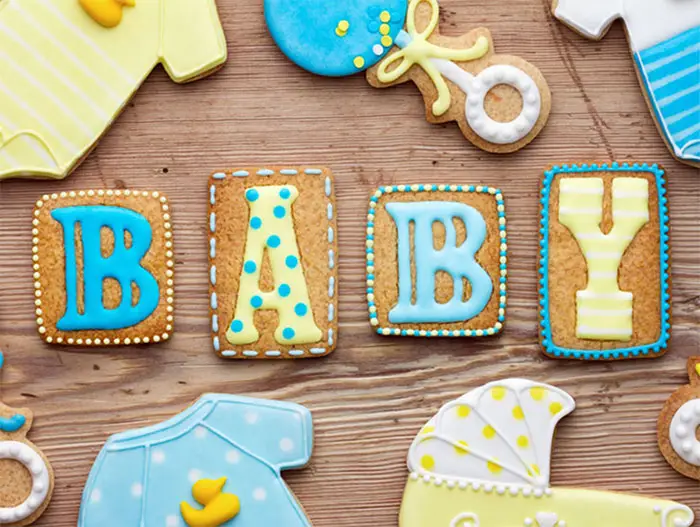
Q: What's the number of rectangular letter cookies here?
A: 4